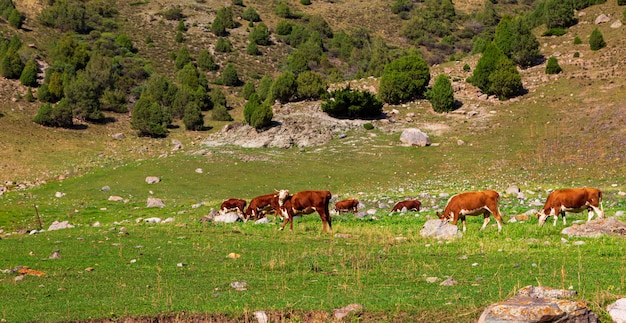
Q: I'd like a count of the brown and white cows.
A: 7